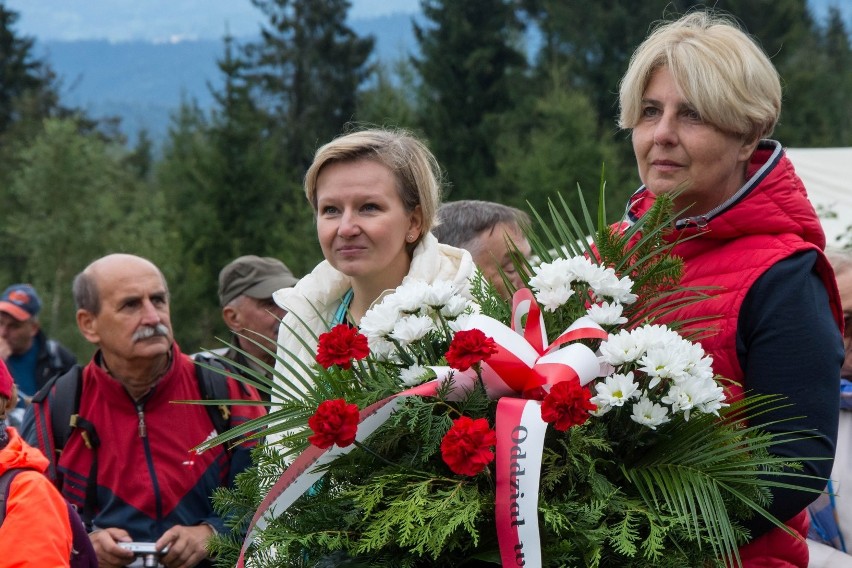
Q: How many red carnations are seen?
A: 5